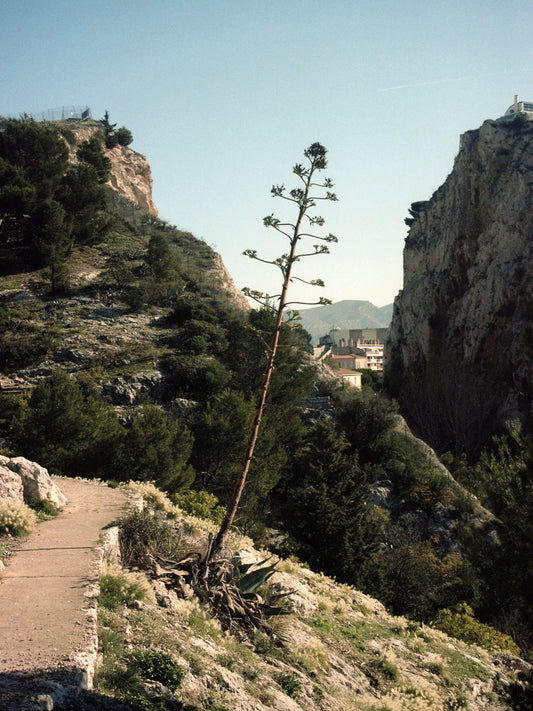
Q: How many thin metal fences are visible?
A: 1